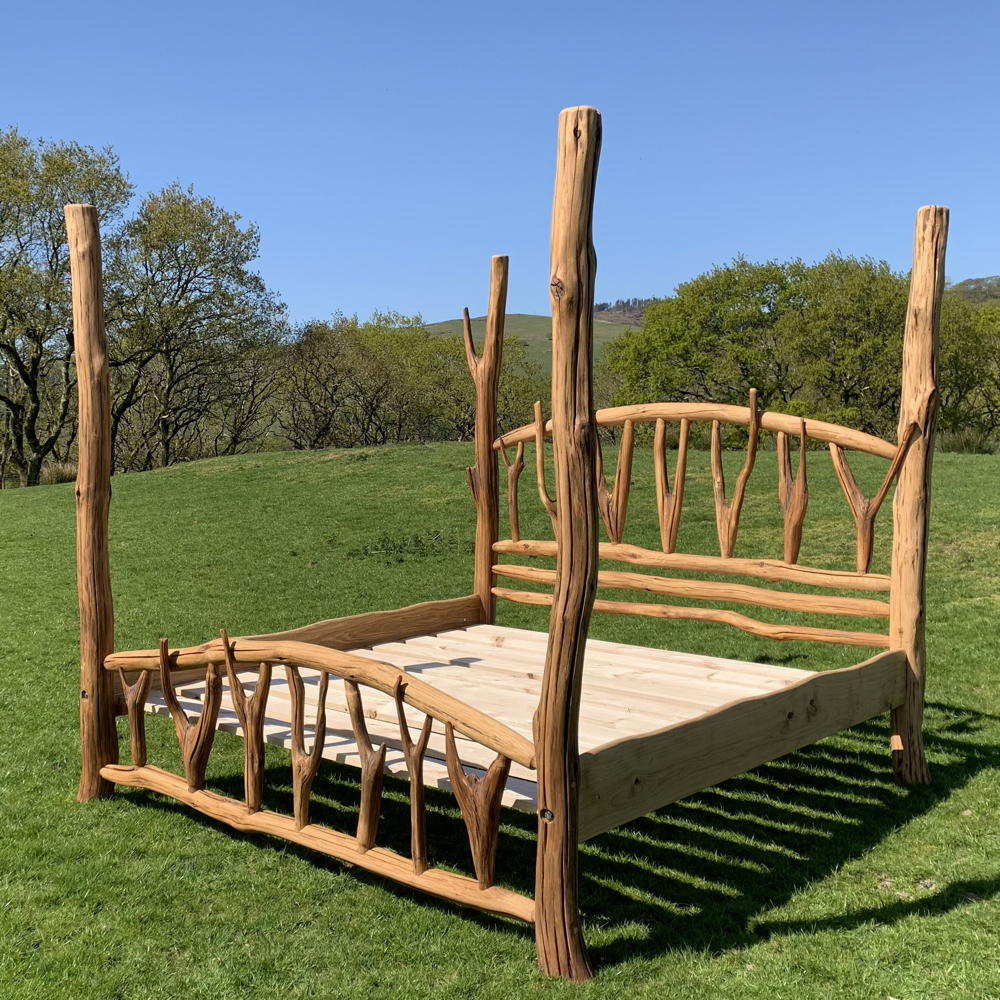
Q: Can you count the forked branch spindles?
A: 14